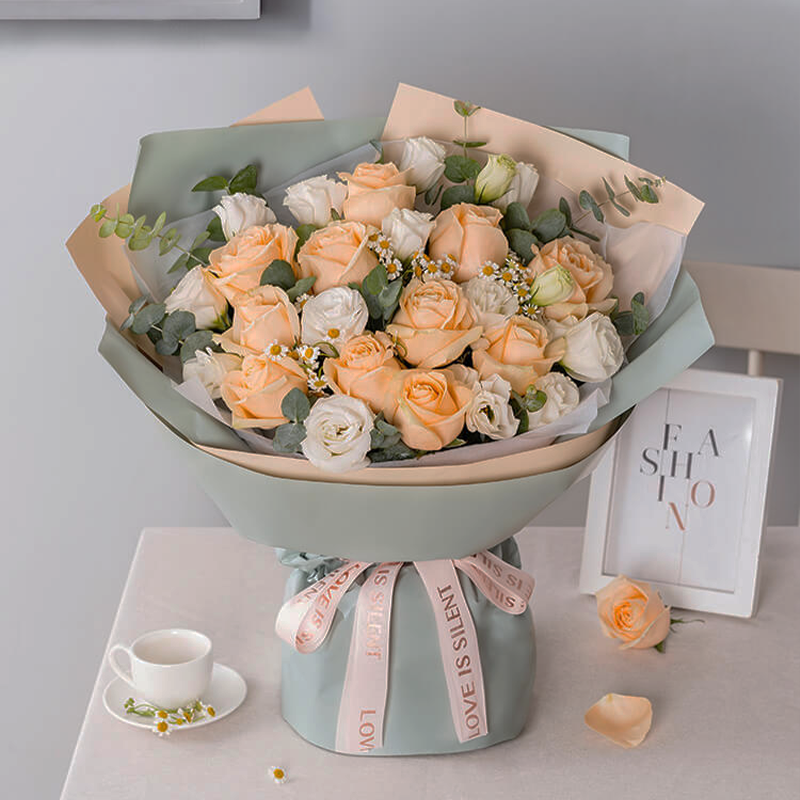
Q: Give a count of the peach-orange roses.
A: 12